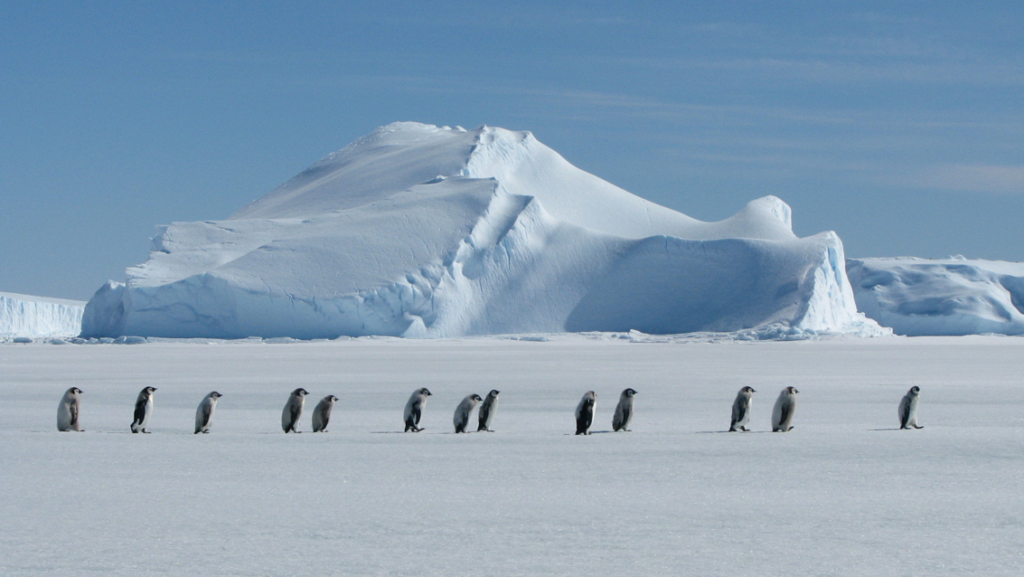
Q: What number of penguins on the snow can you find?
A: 13